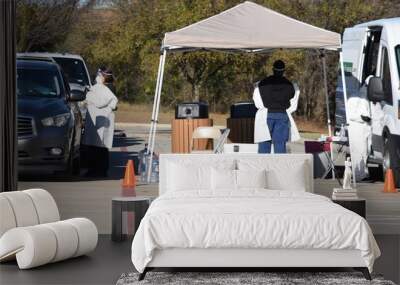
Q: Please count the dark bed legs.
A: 2